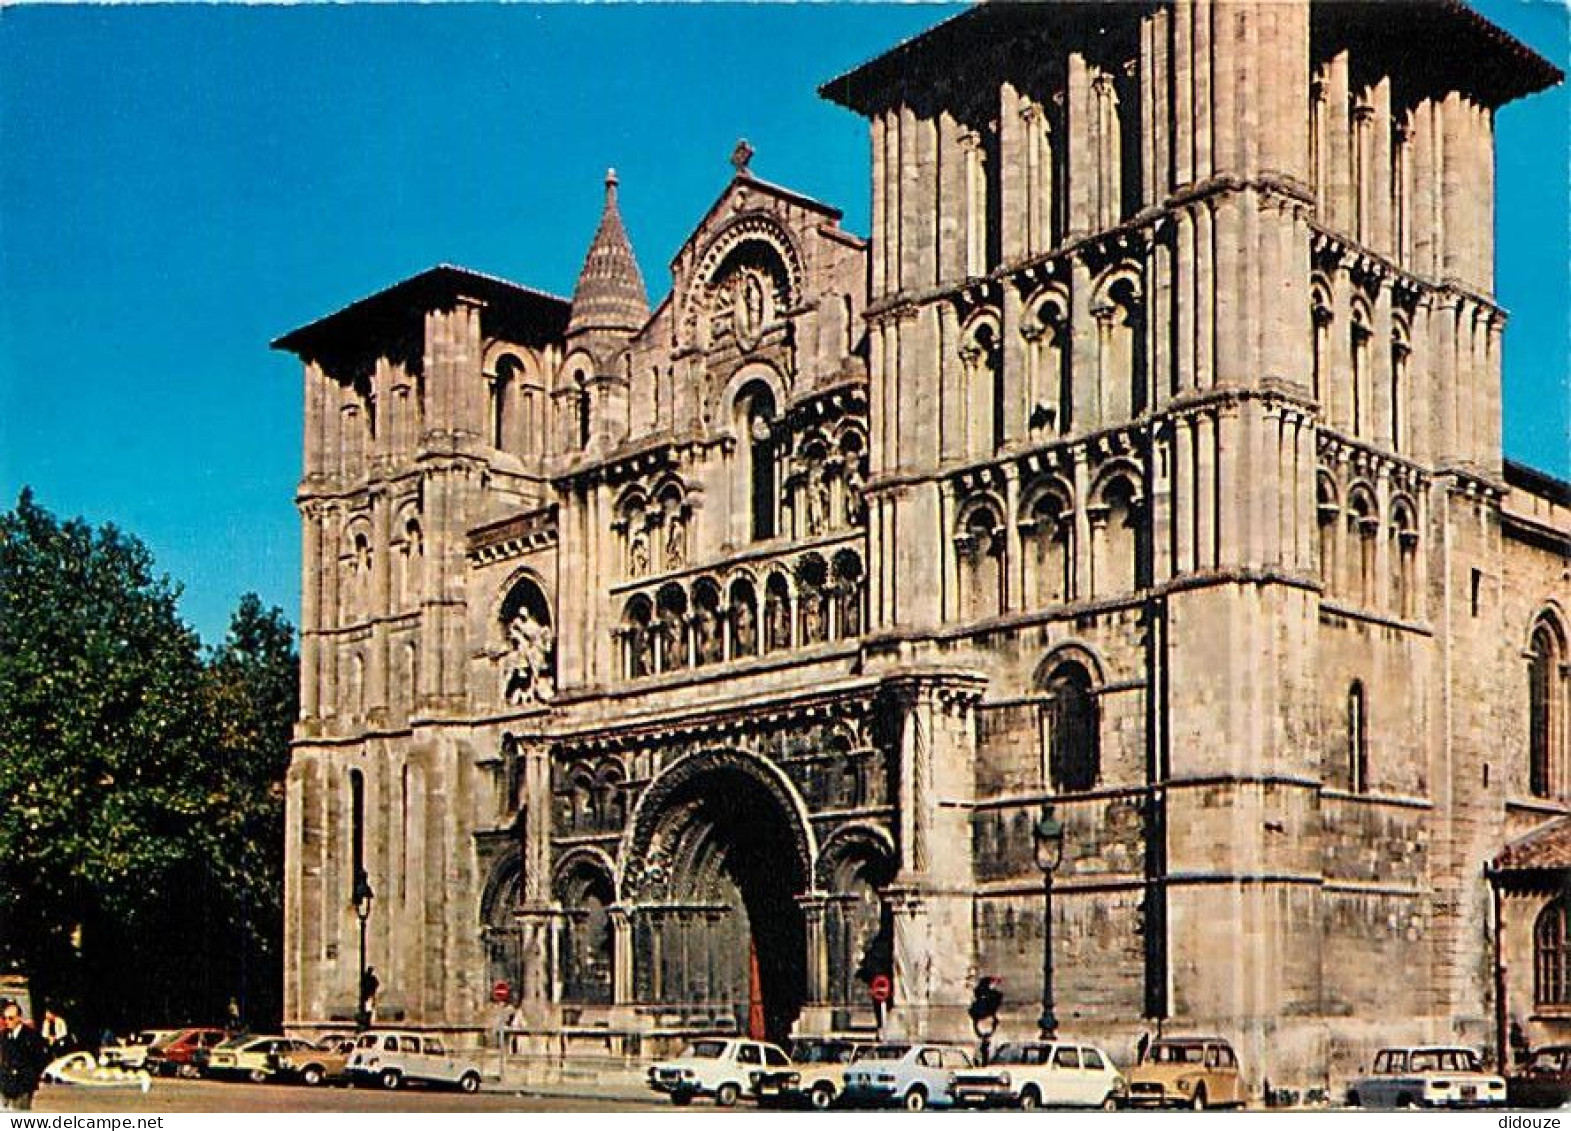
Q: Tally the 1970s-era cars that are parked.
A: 12